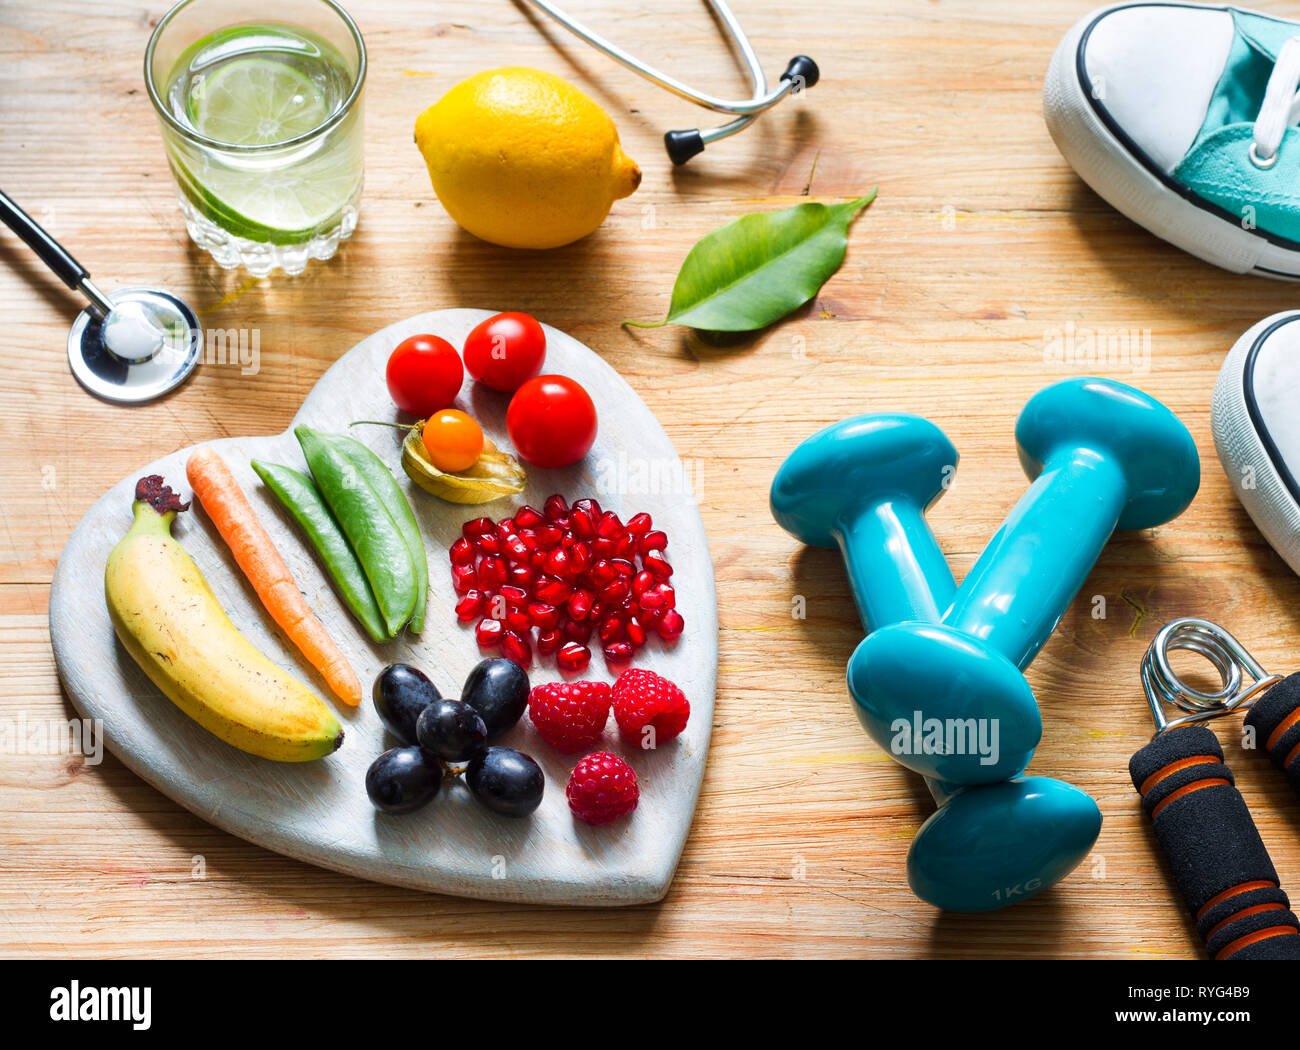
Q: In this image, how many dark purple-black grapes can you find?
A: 5